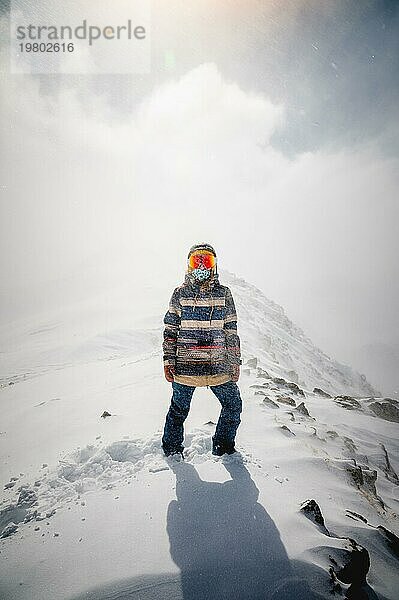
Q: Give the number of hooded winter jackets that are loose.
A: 1